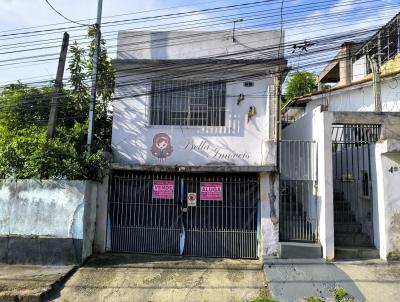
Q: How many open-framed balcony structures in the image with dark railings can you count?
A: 1